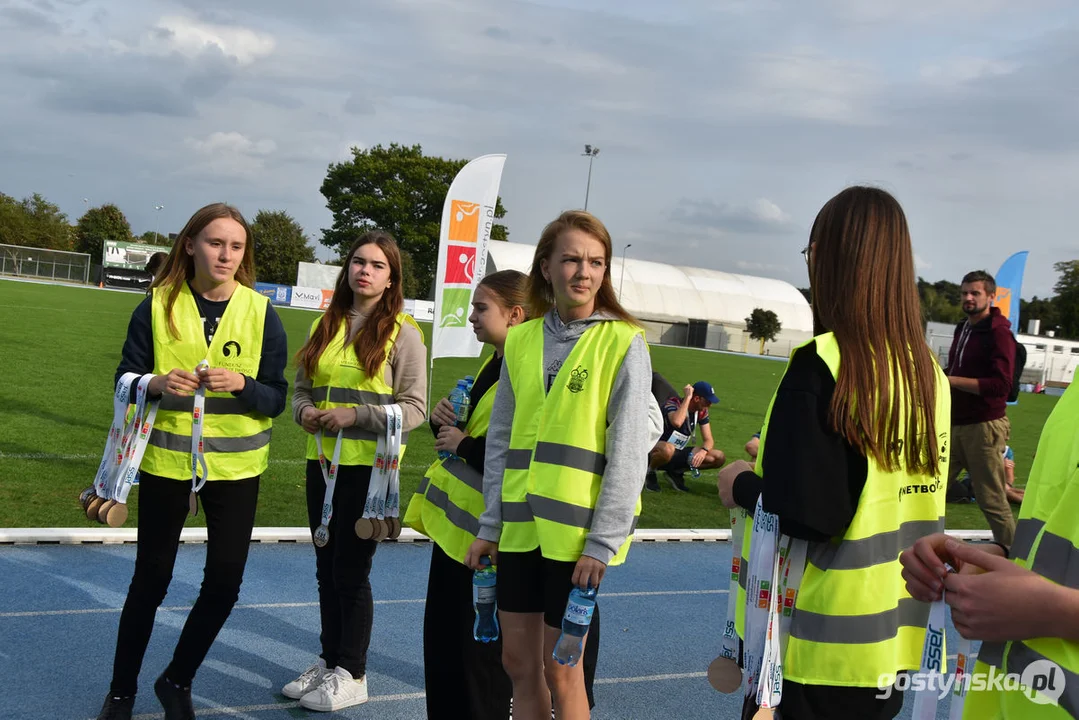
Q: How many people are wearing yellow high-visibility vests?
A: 6